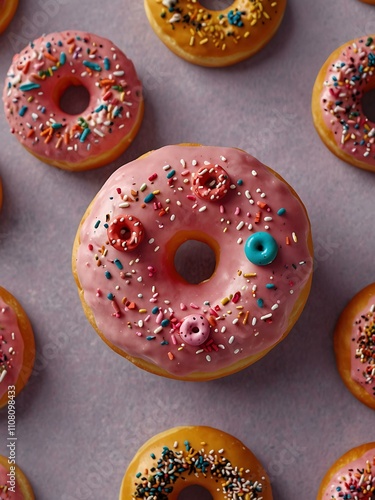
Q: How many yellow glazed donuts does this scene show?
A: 2